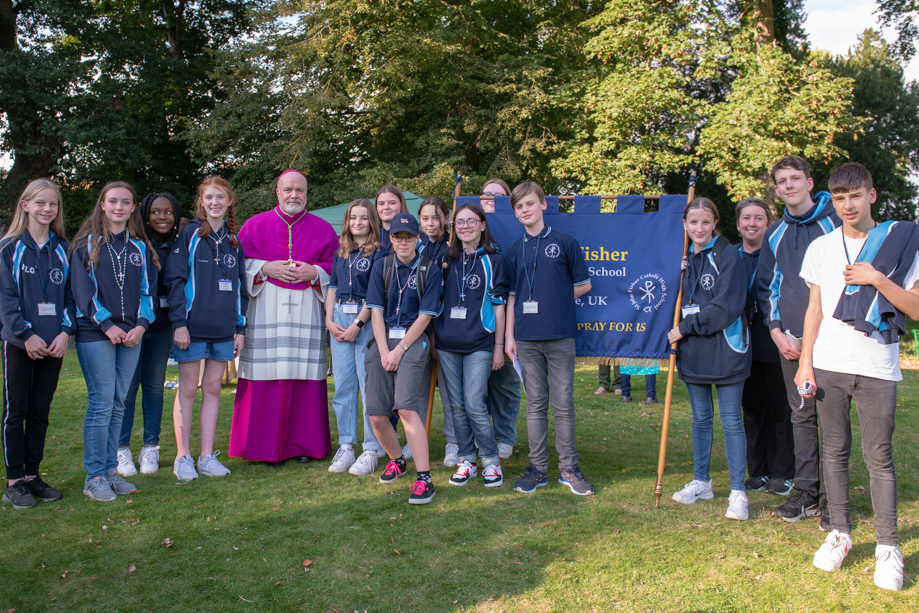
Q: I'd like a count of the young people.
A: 14